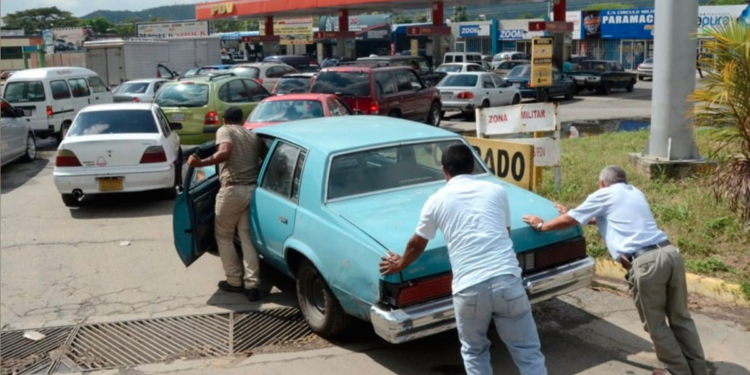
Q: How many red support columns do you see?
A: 4